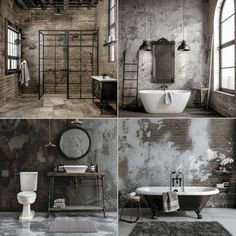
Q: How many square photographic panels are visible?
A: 4